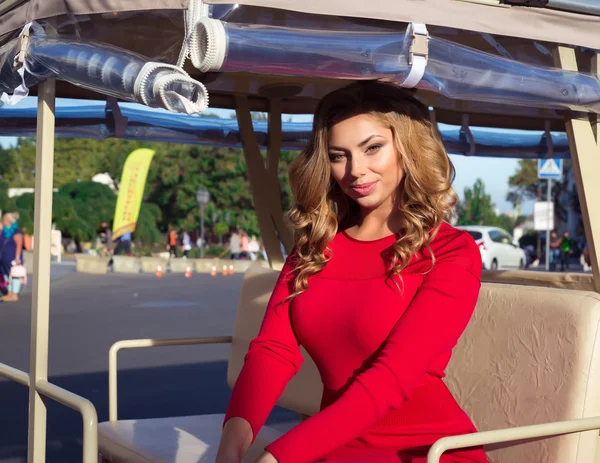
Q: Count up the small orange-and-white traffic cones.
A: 5